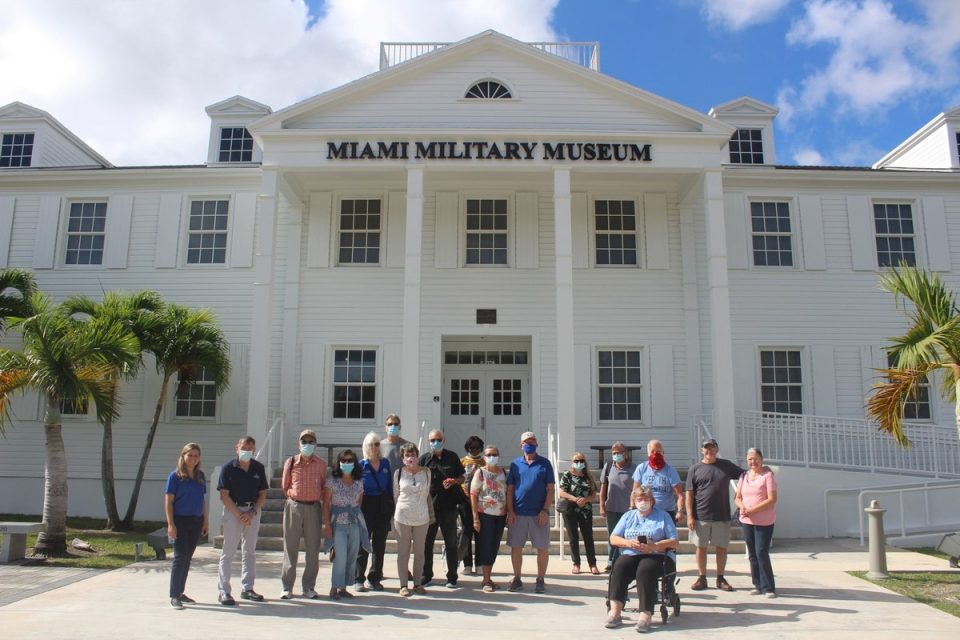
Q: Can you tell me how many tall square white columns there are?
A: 4